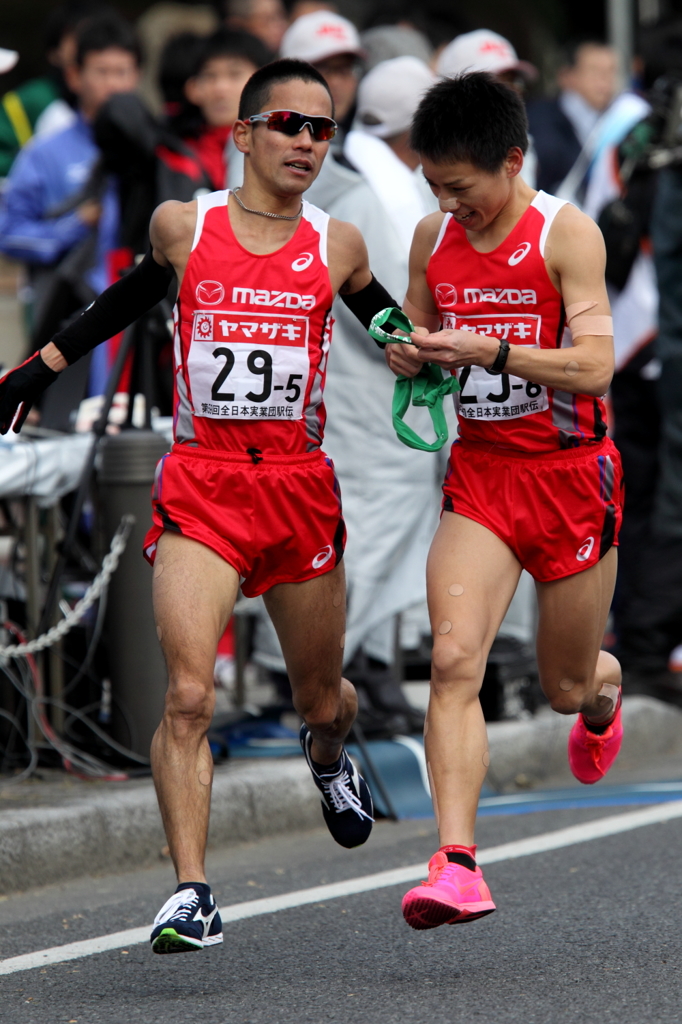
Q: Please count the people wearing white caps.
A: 3